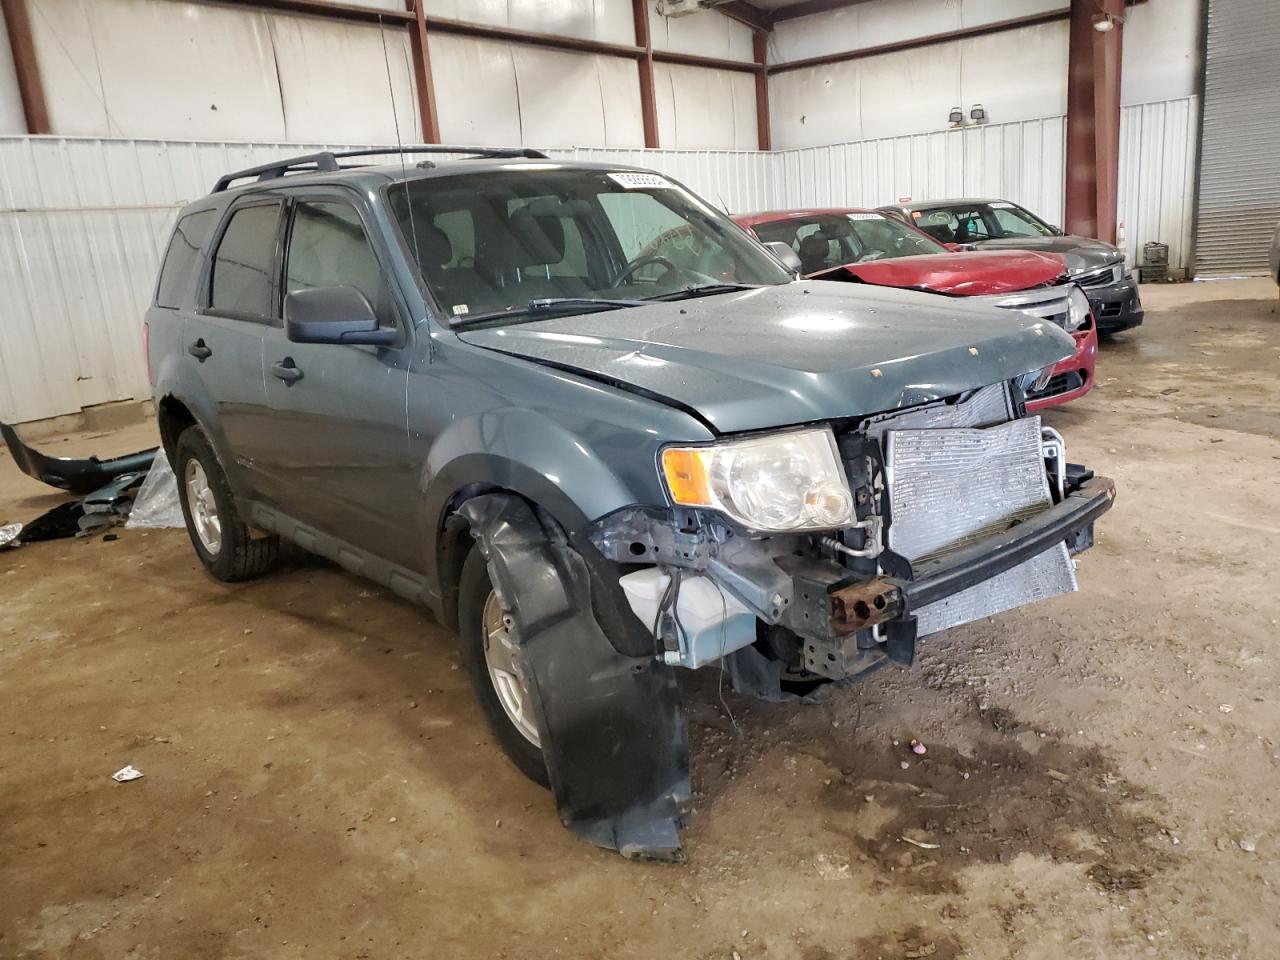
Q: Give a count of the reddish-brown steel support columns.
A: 5